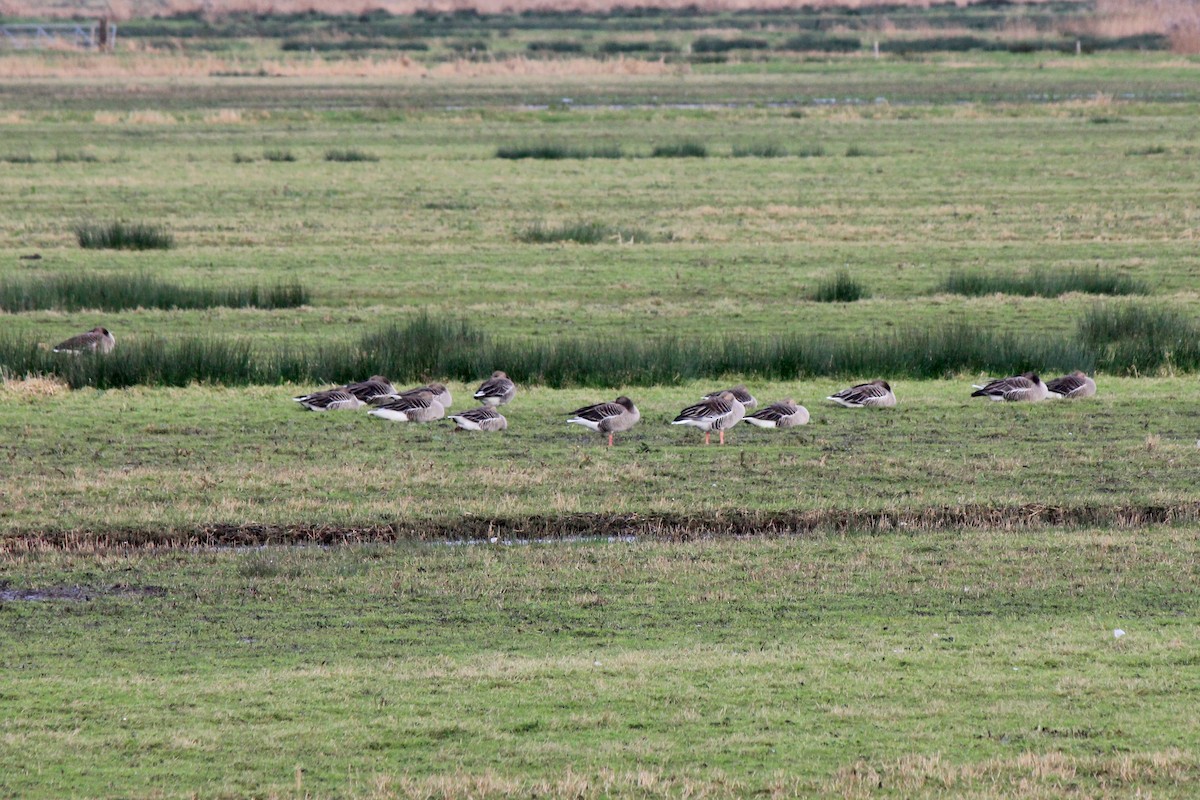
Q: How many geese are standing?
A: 2